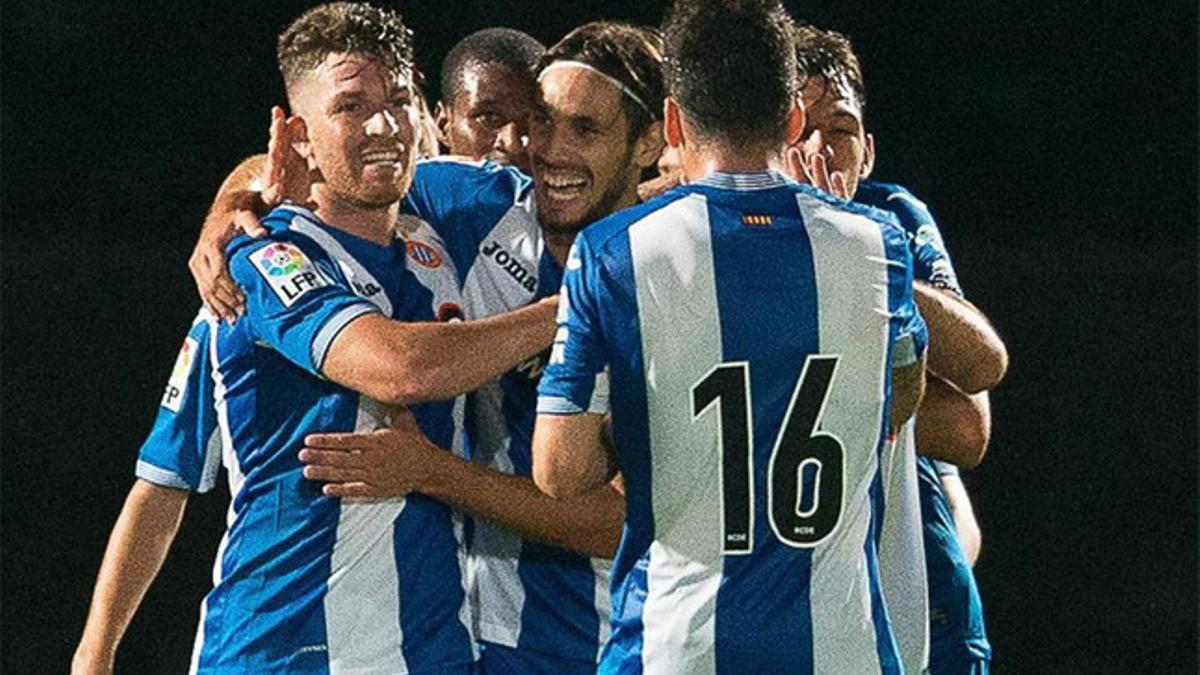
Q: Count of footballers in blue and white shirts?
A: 6